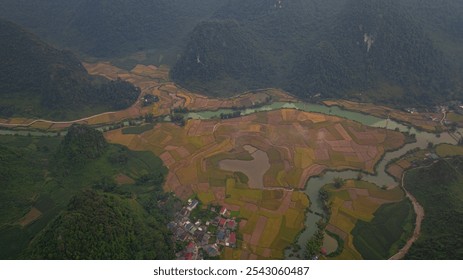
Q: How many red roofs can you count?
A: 6